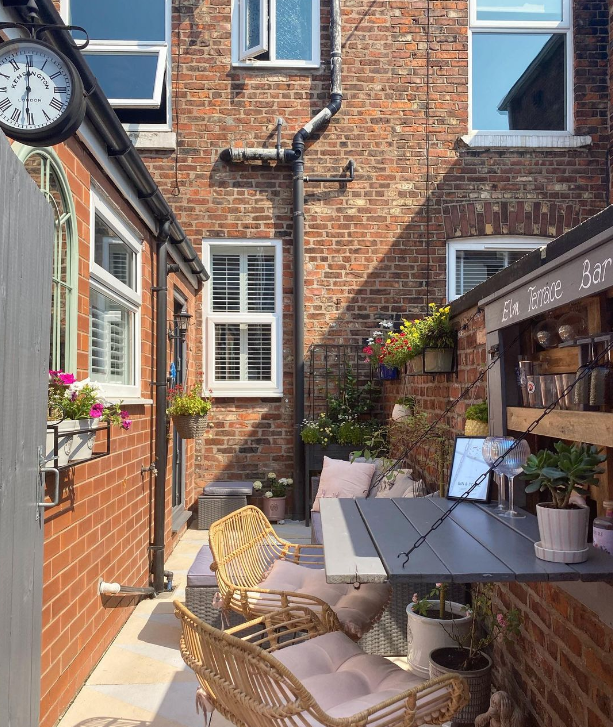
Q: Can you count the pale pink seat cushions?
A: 2